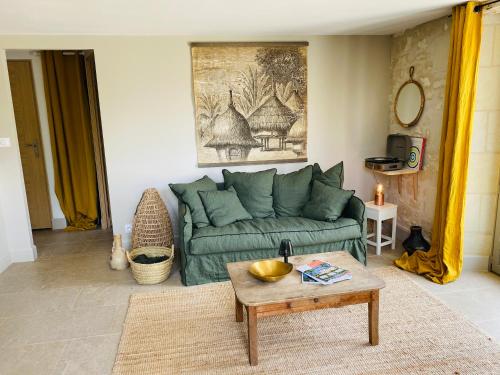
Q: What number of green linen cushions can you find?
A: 6